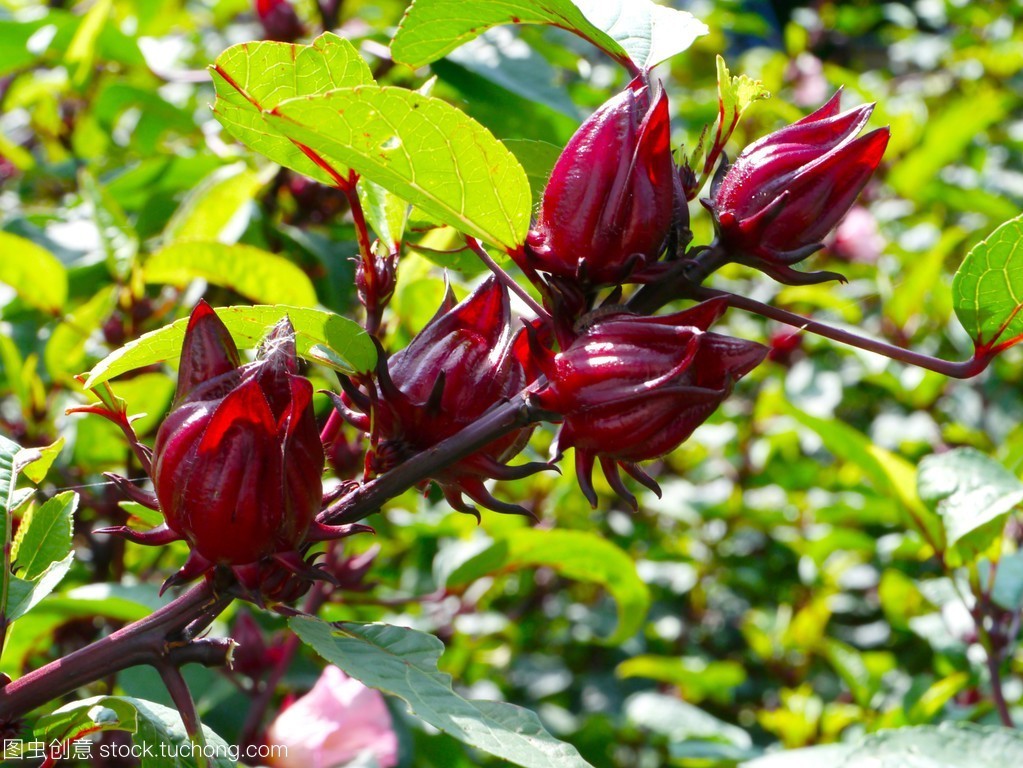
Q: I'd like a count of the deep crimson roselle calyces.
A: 5